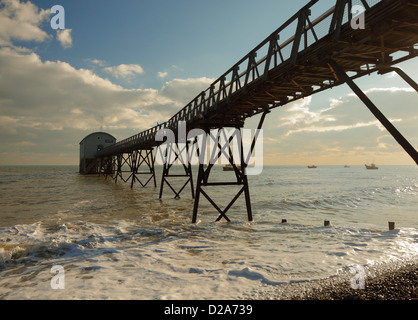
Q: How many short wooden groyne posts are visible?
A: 3